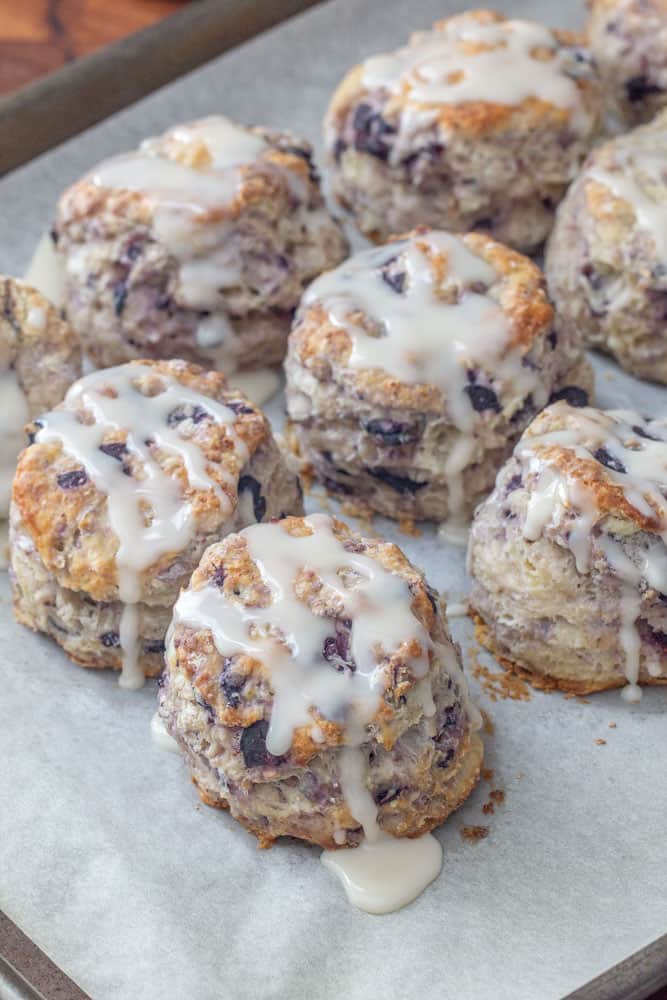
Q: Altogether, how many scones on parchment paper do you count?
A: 9